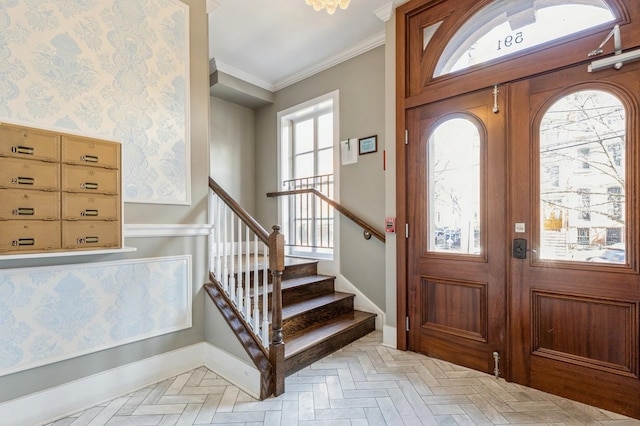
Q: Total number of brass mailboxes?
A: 8